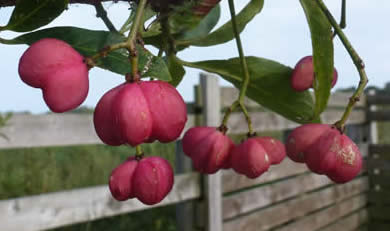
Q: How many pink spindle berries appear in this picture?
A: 7